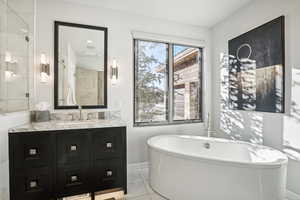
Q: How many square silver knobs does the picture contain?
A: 6